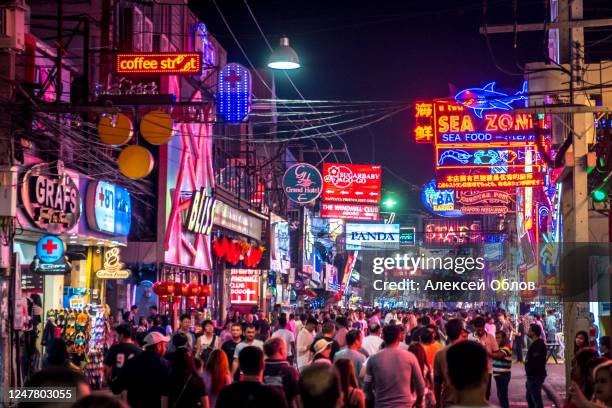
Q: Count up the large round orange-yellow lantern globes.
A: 3